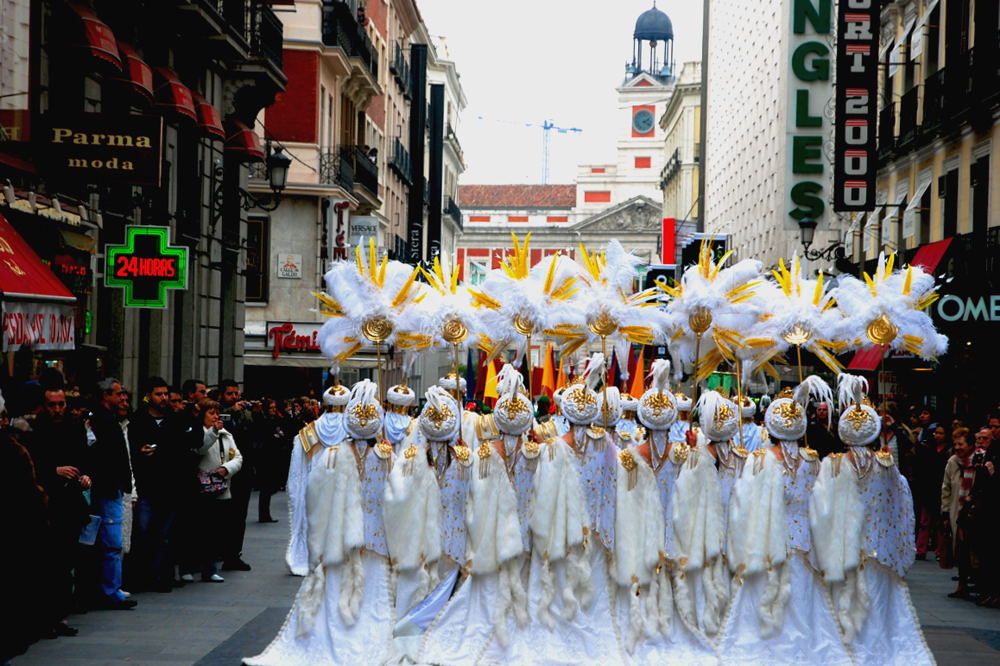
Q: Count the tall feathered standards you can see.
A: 7